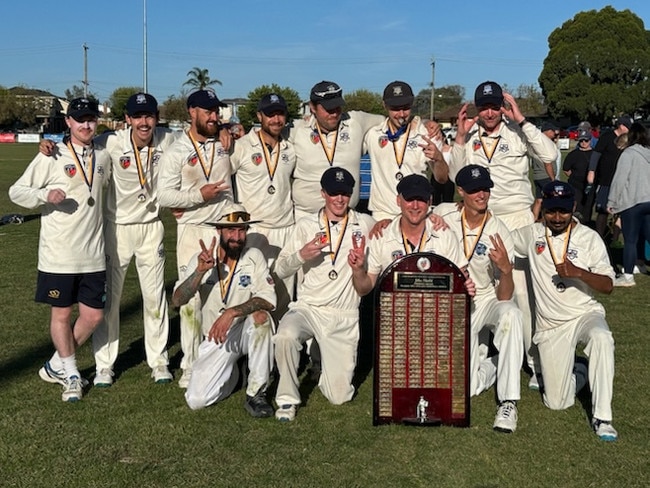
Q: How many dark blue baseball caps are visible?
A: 11